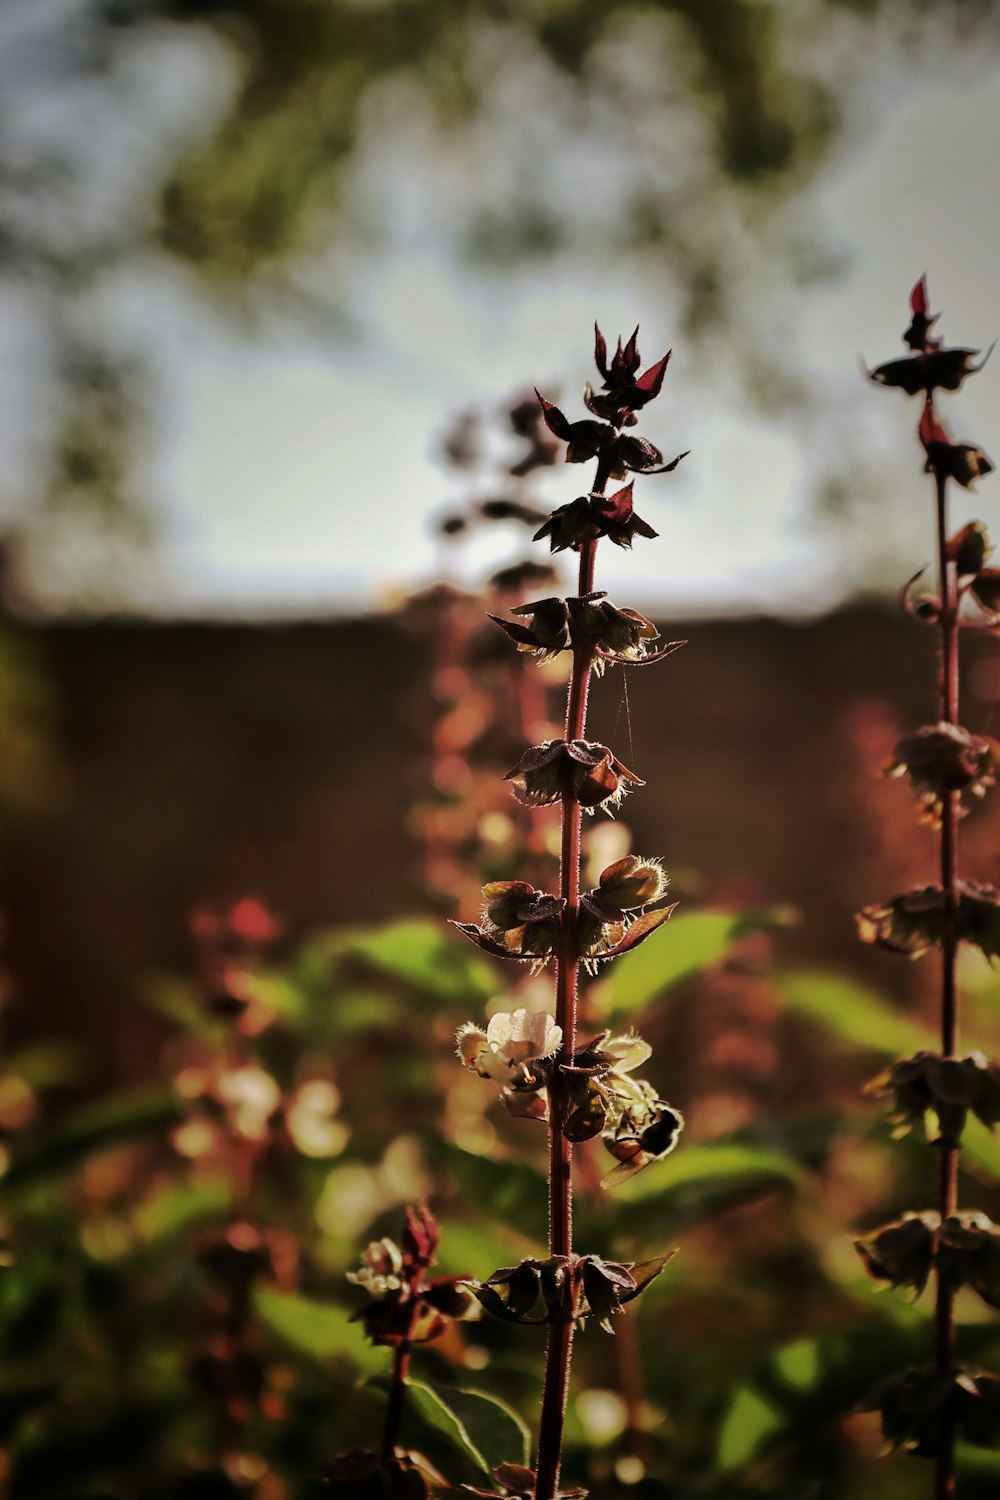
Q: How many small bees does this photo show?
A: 1